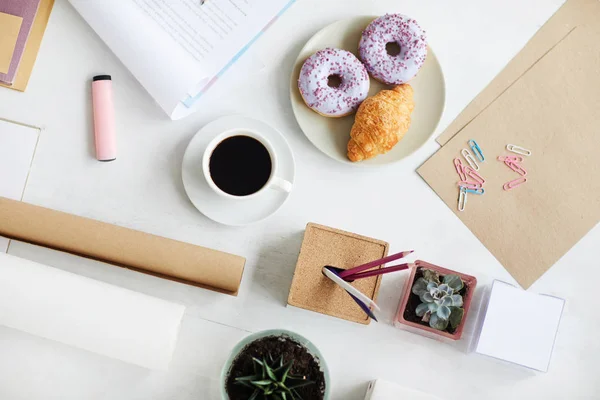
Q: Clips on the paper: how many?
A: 11